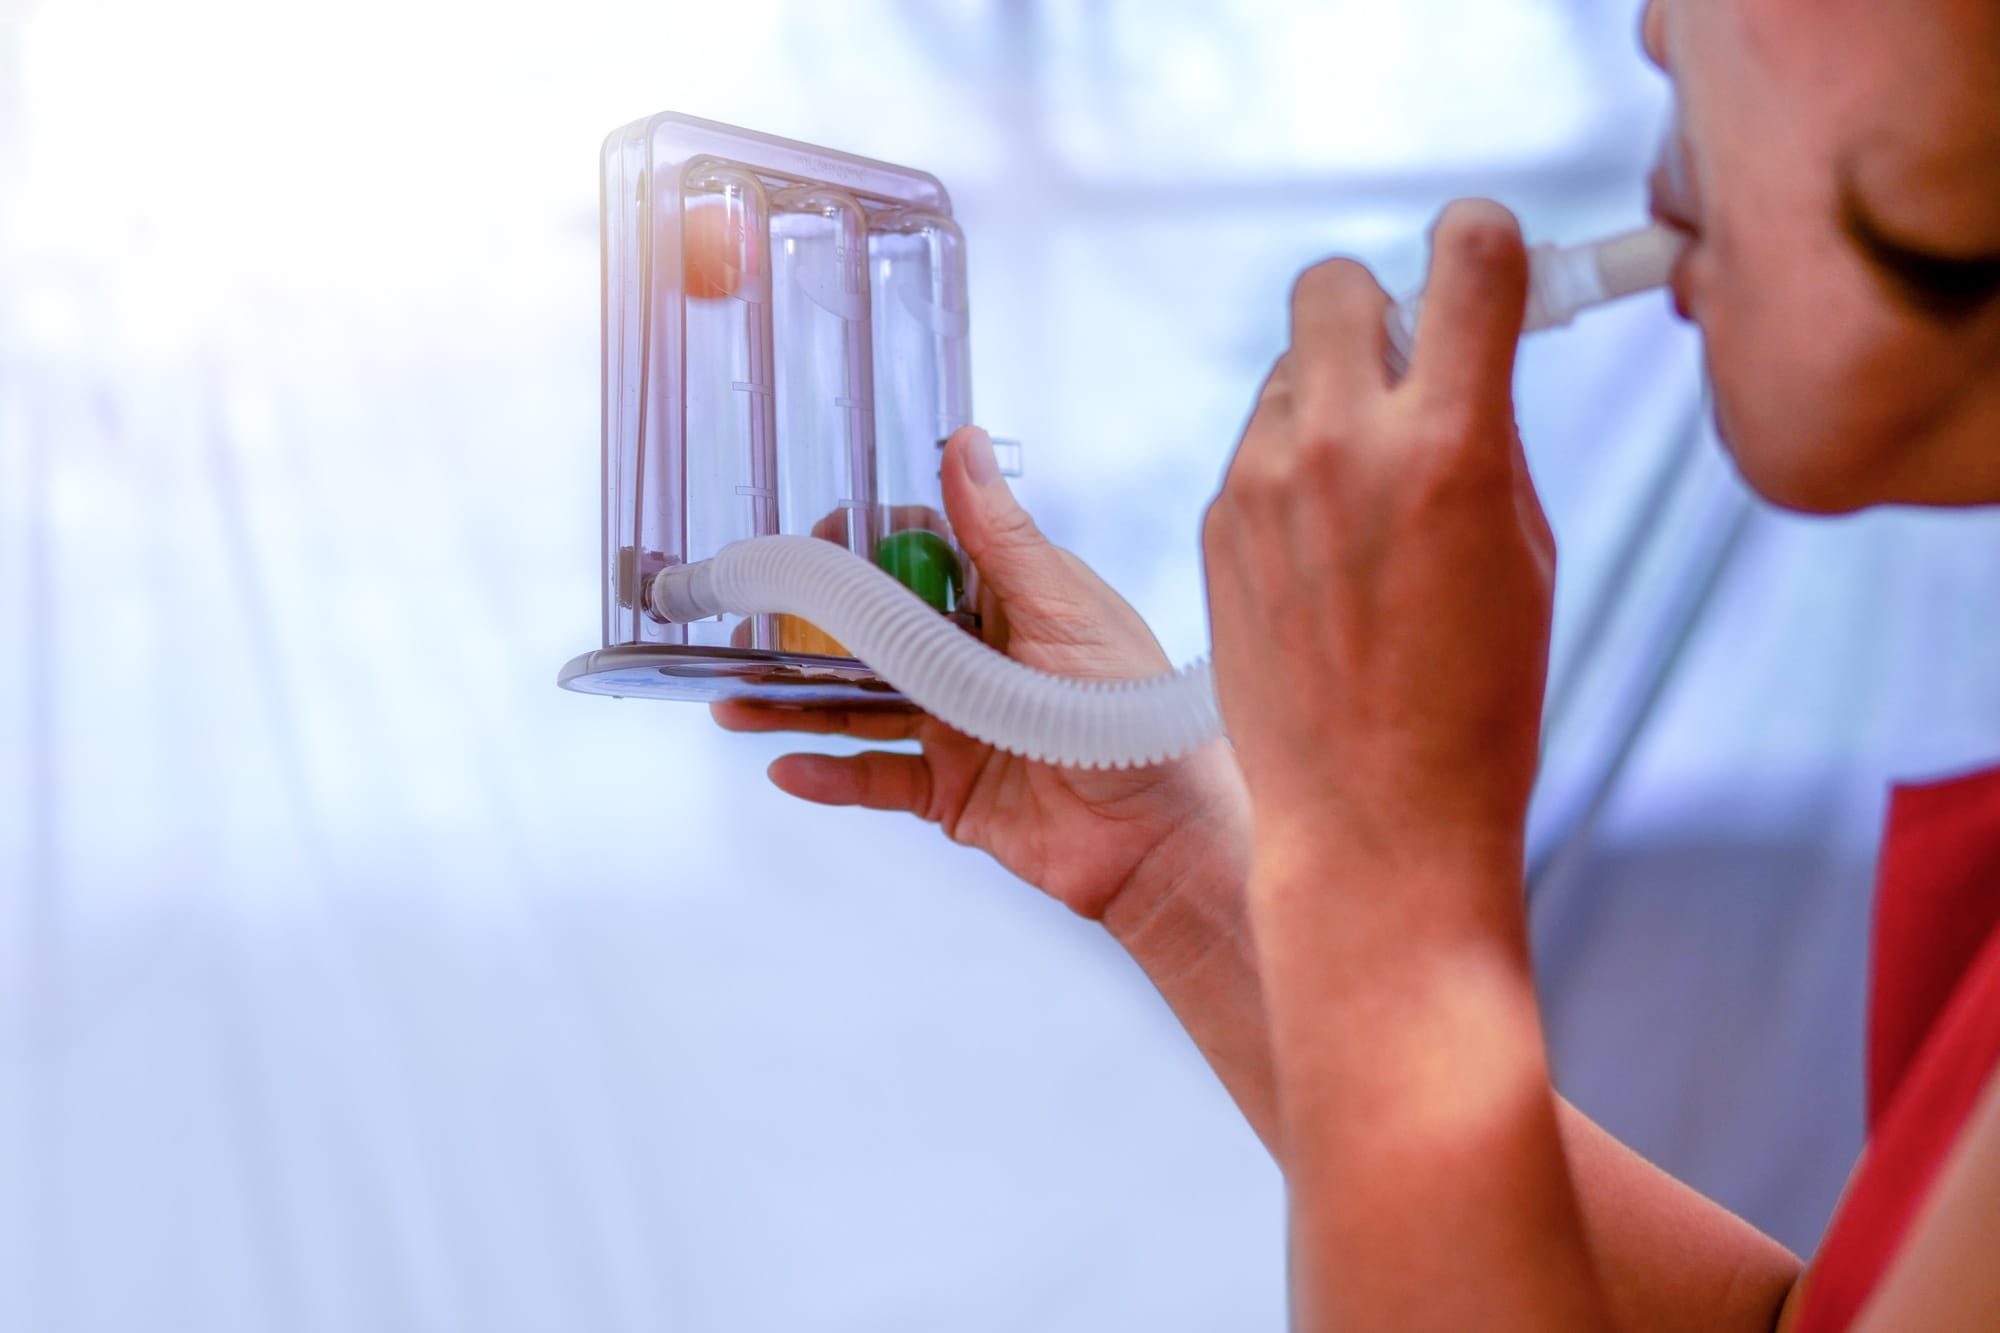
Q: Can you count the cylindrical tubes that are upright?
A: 3